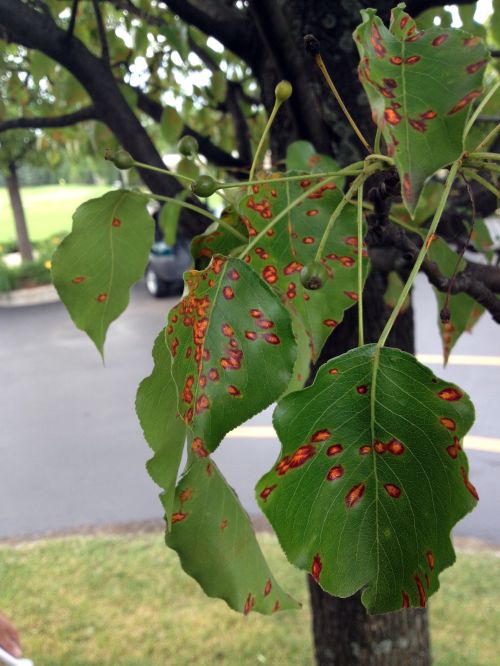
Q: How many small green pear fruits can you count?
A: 5